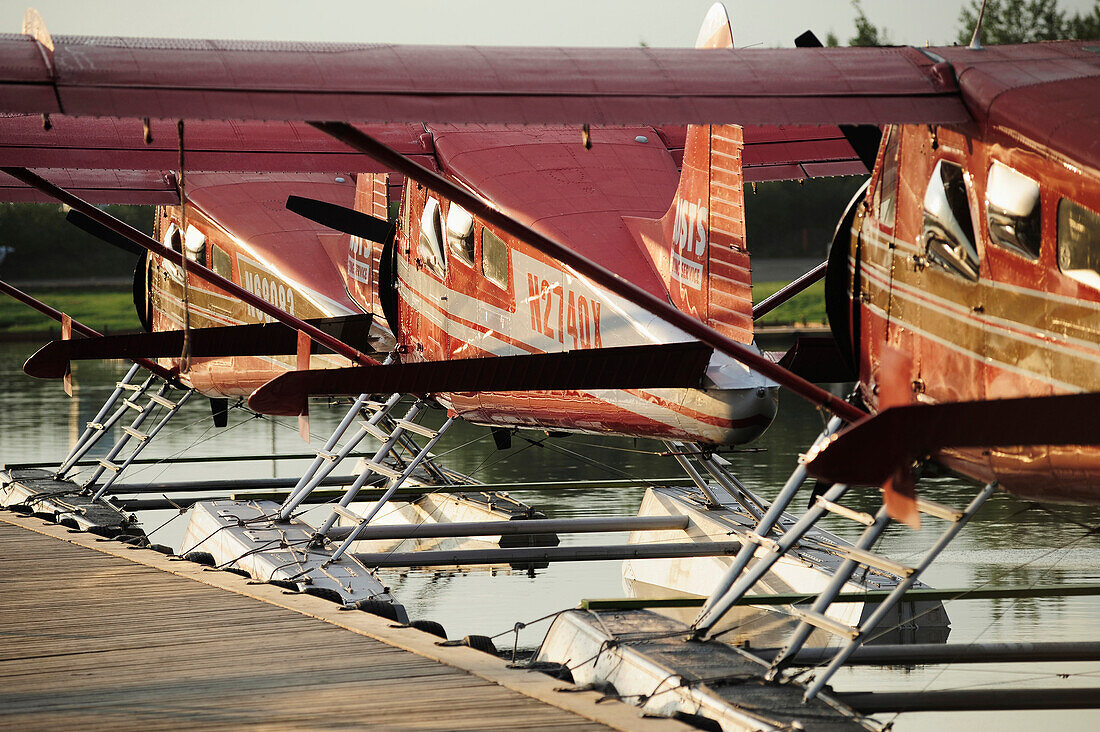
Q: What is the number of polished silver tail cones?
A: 1